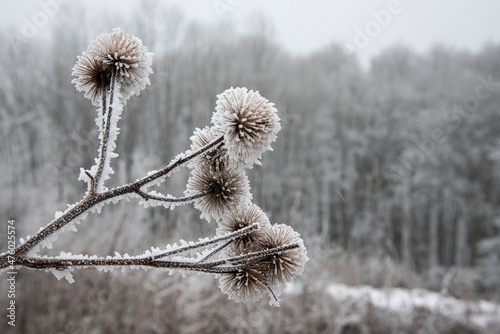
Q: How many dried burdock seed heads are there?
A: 8